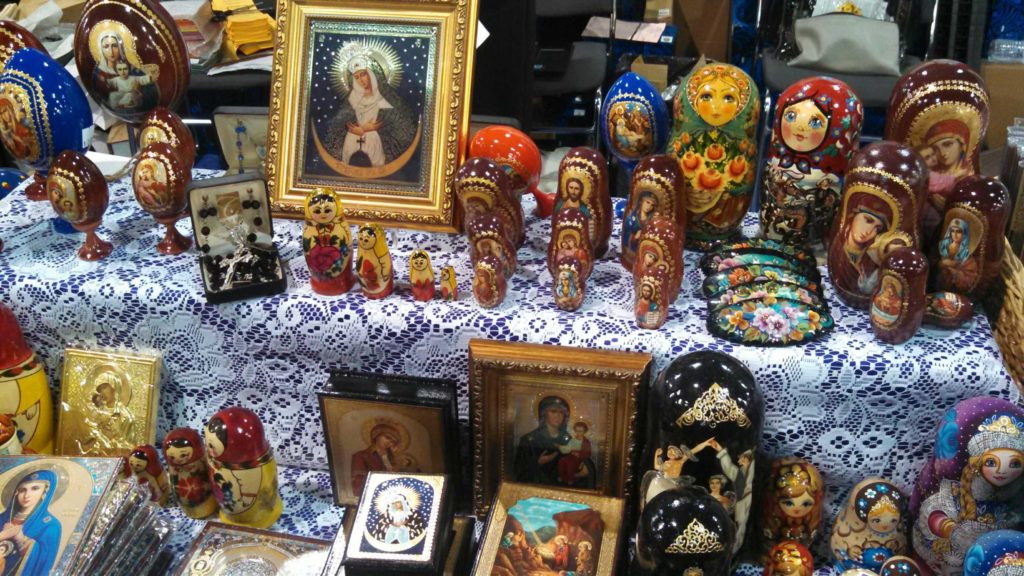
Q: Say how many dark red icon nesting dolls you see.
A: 14